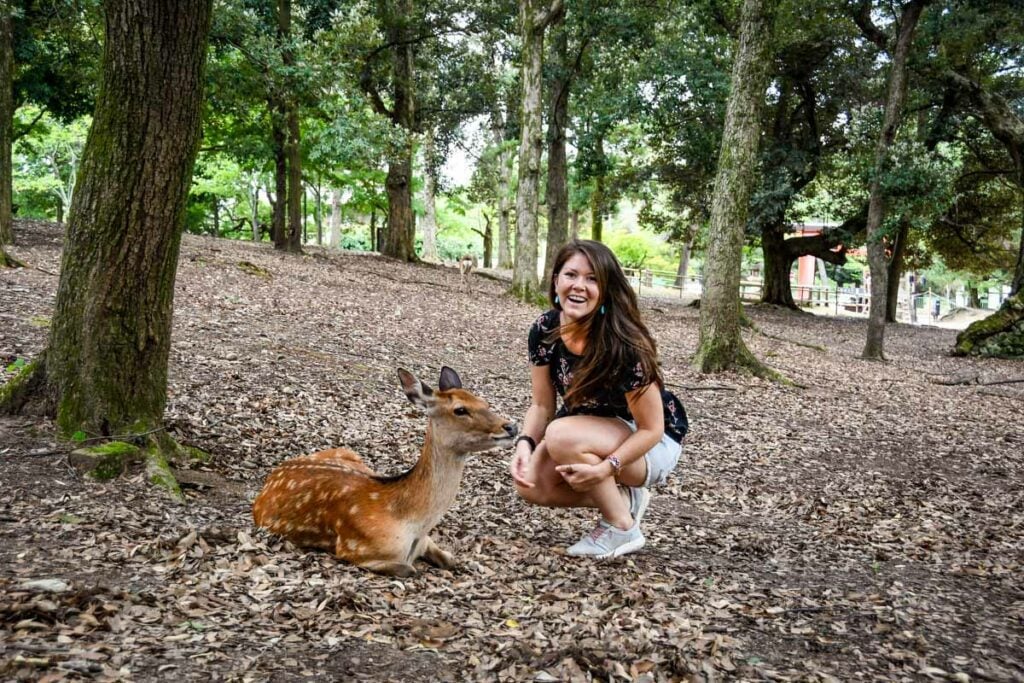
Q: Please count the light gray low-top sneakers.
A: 2